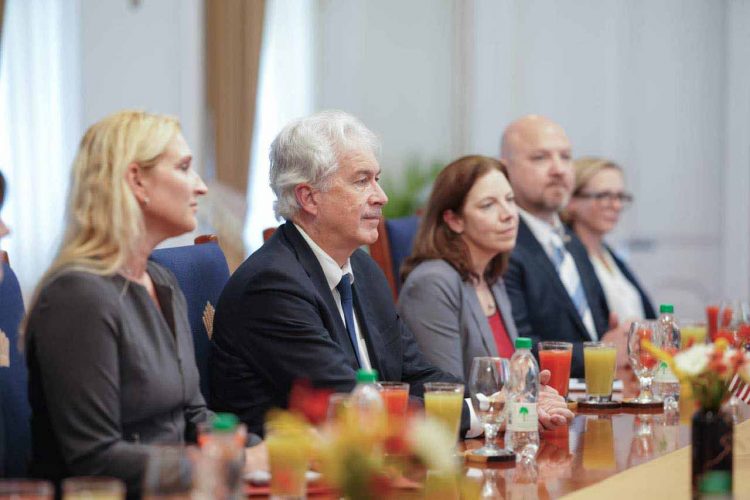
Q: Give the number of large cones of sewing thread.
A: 0